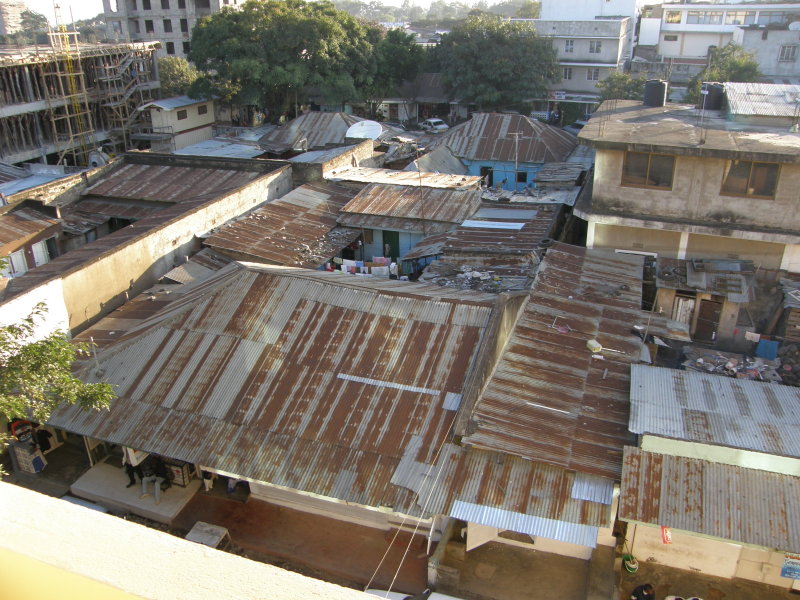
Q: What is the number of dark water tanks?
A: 2